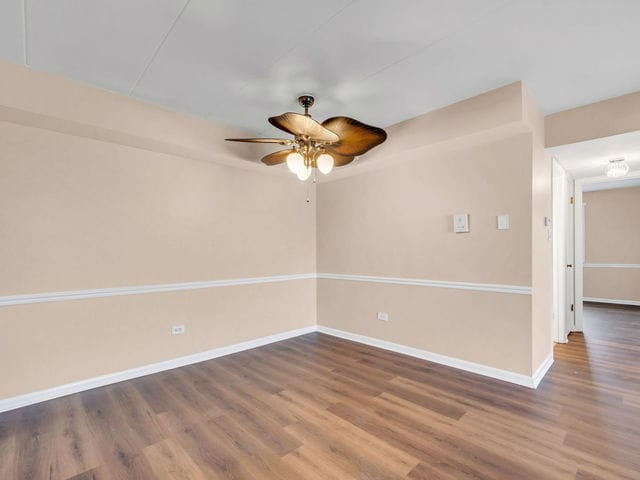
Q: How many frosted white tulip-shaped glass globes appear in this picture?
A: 3